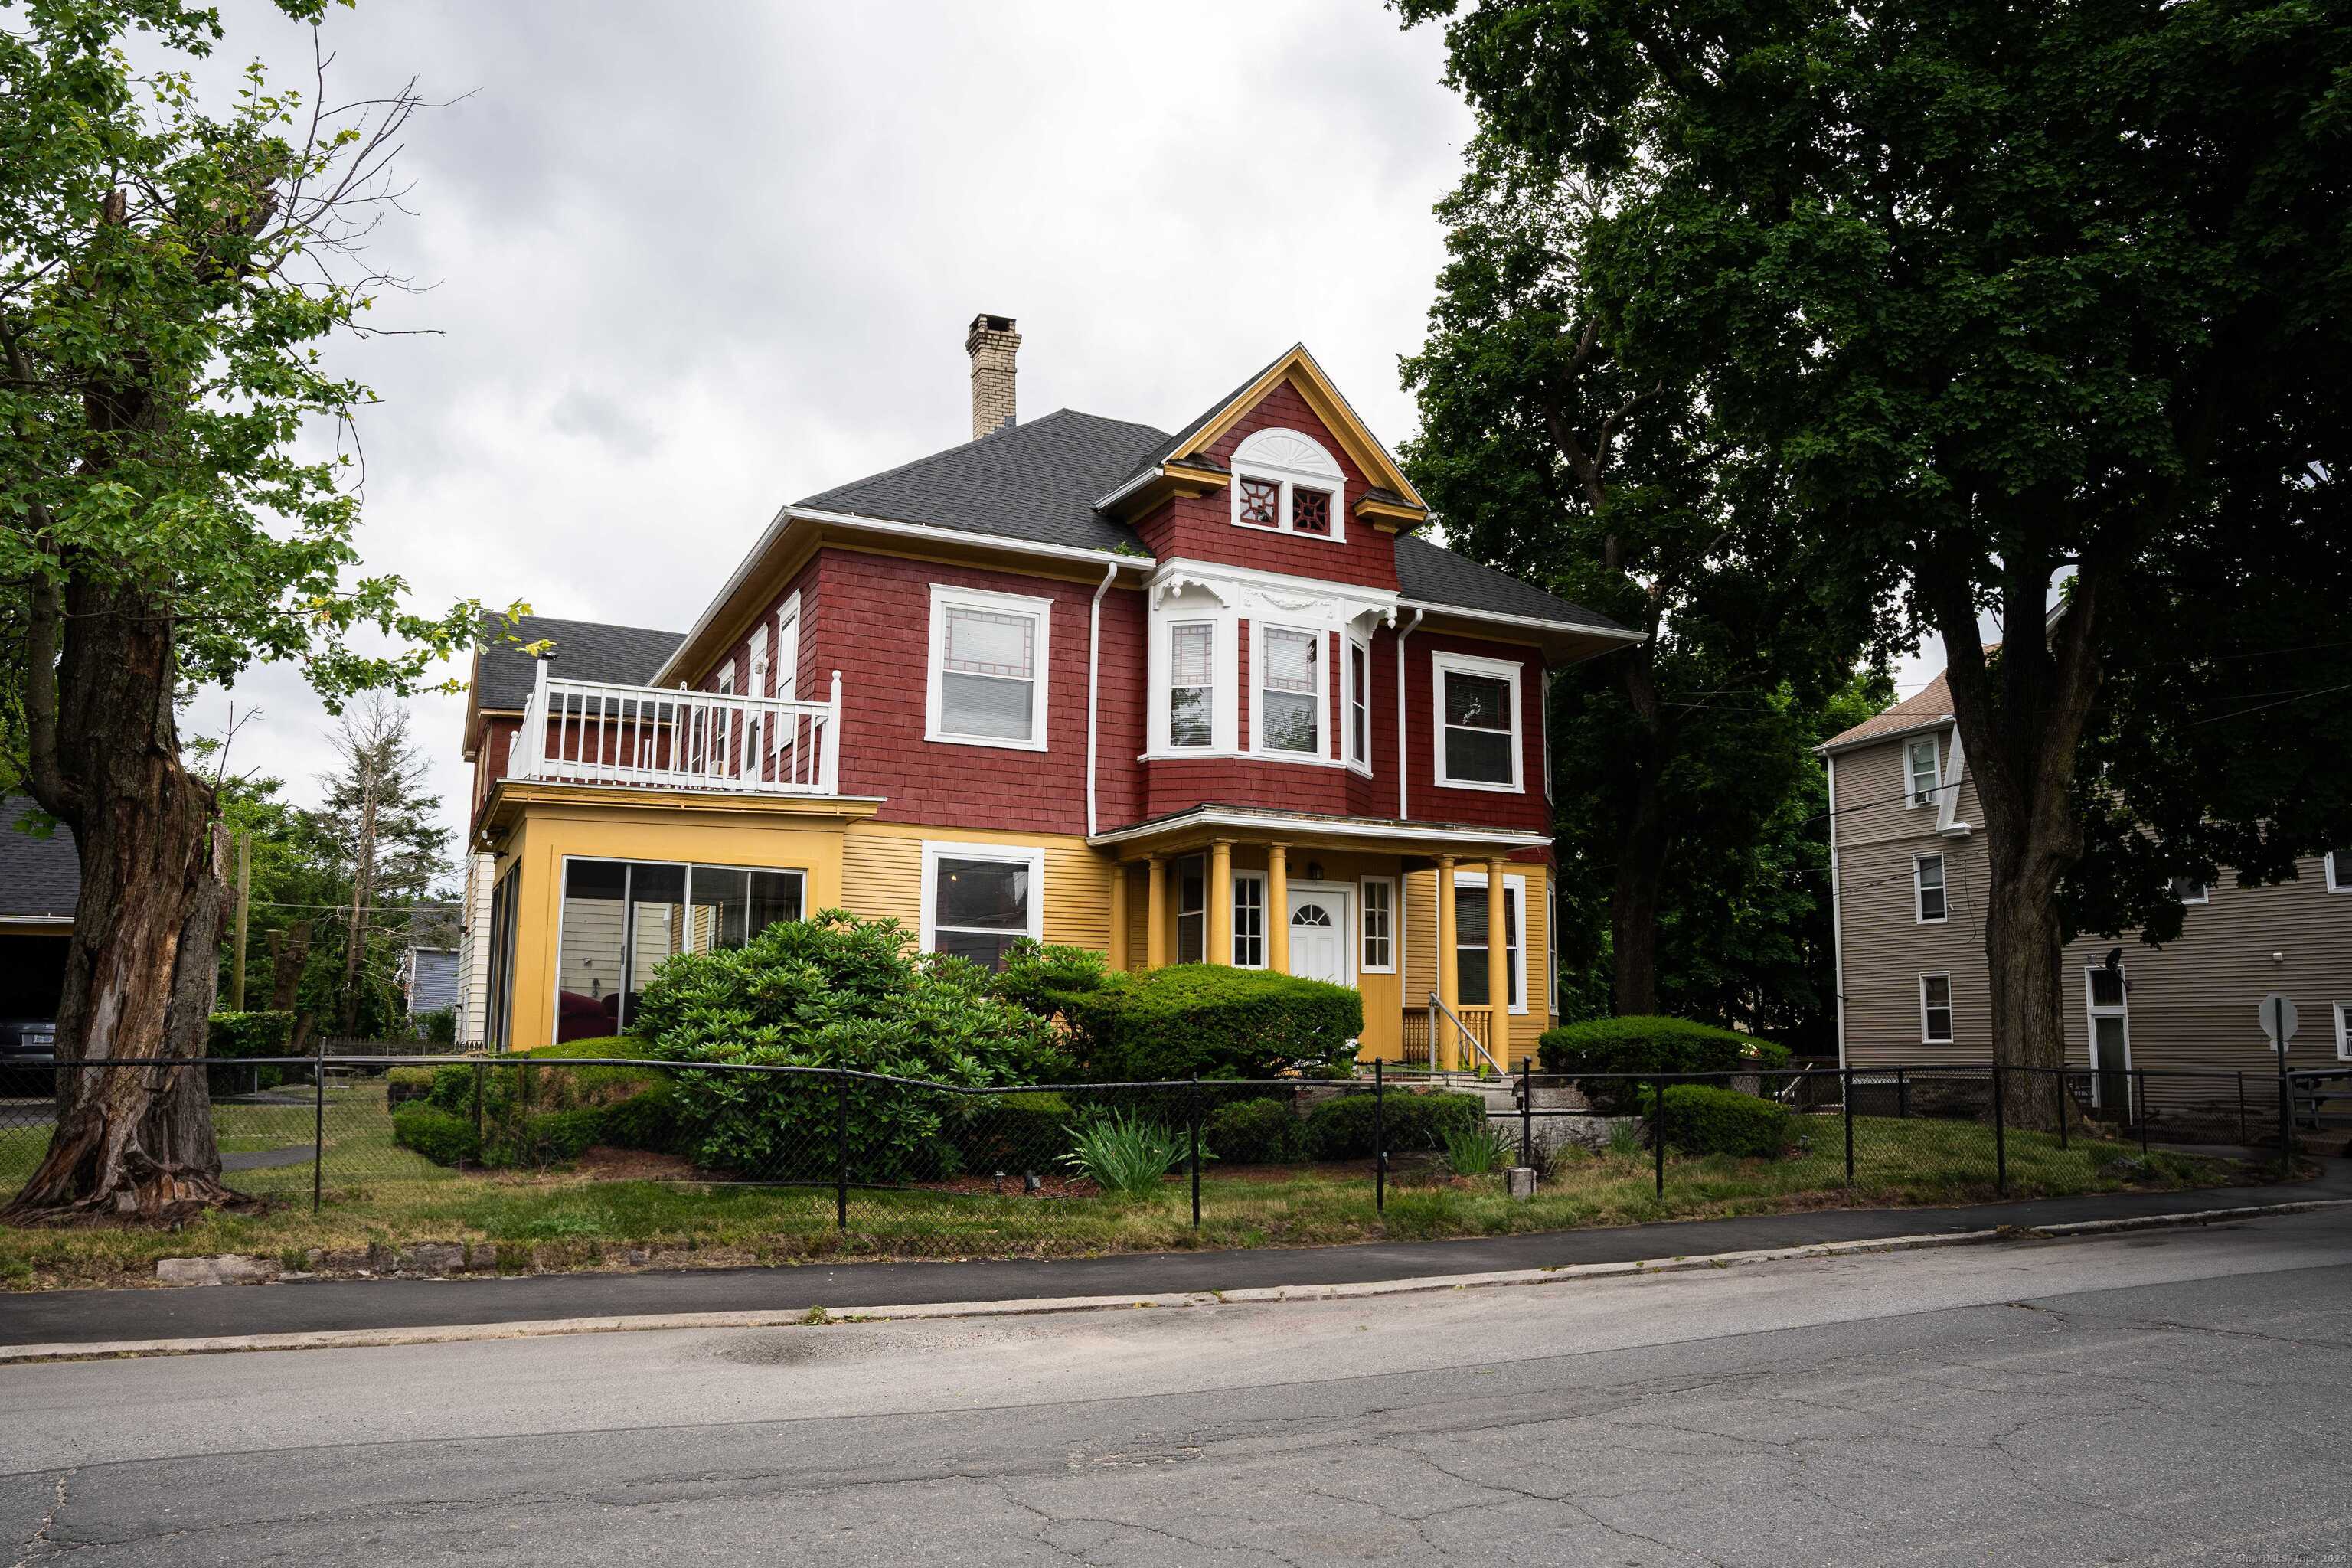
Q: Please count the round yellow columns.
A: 6